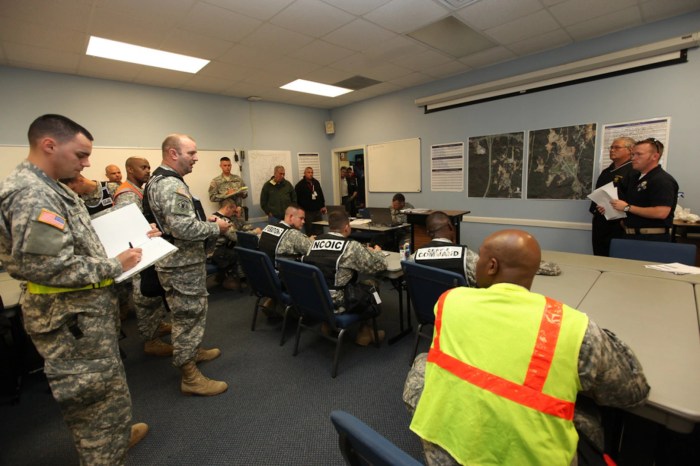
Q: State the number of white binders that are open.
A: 1